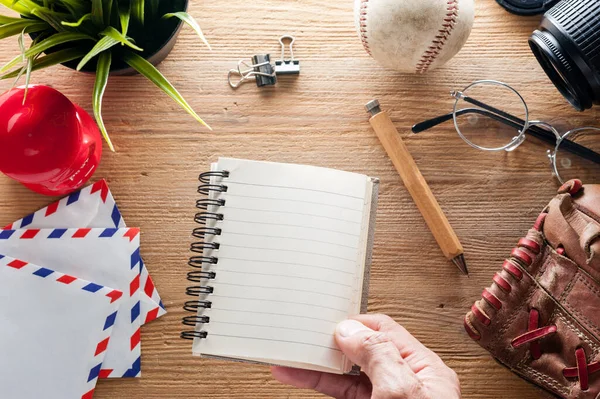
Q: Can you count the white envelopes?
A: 3